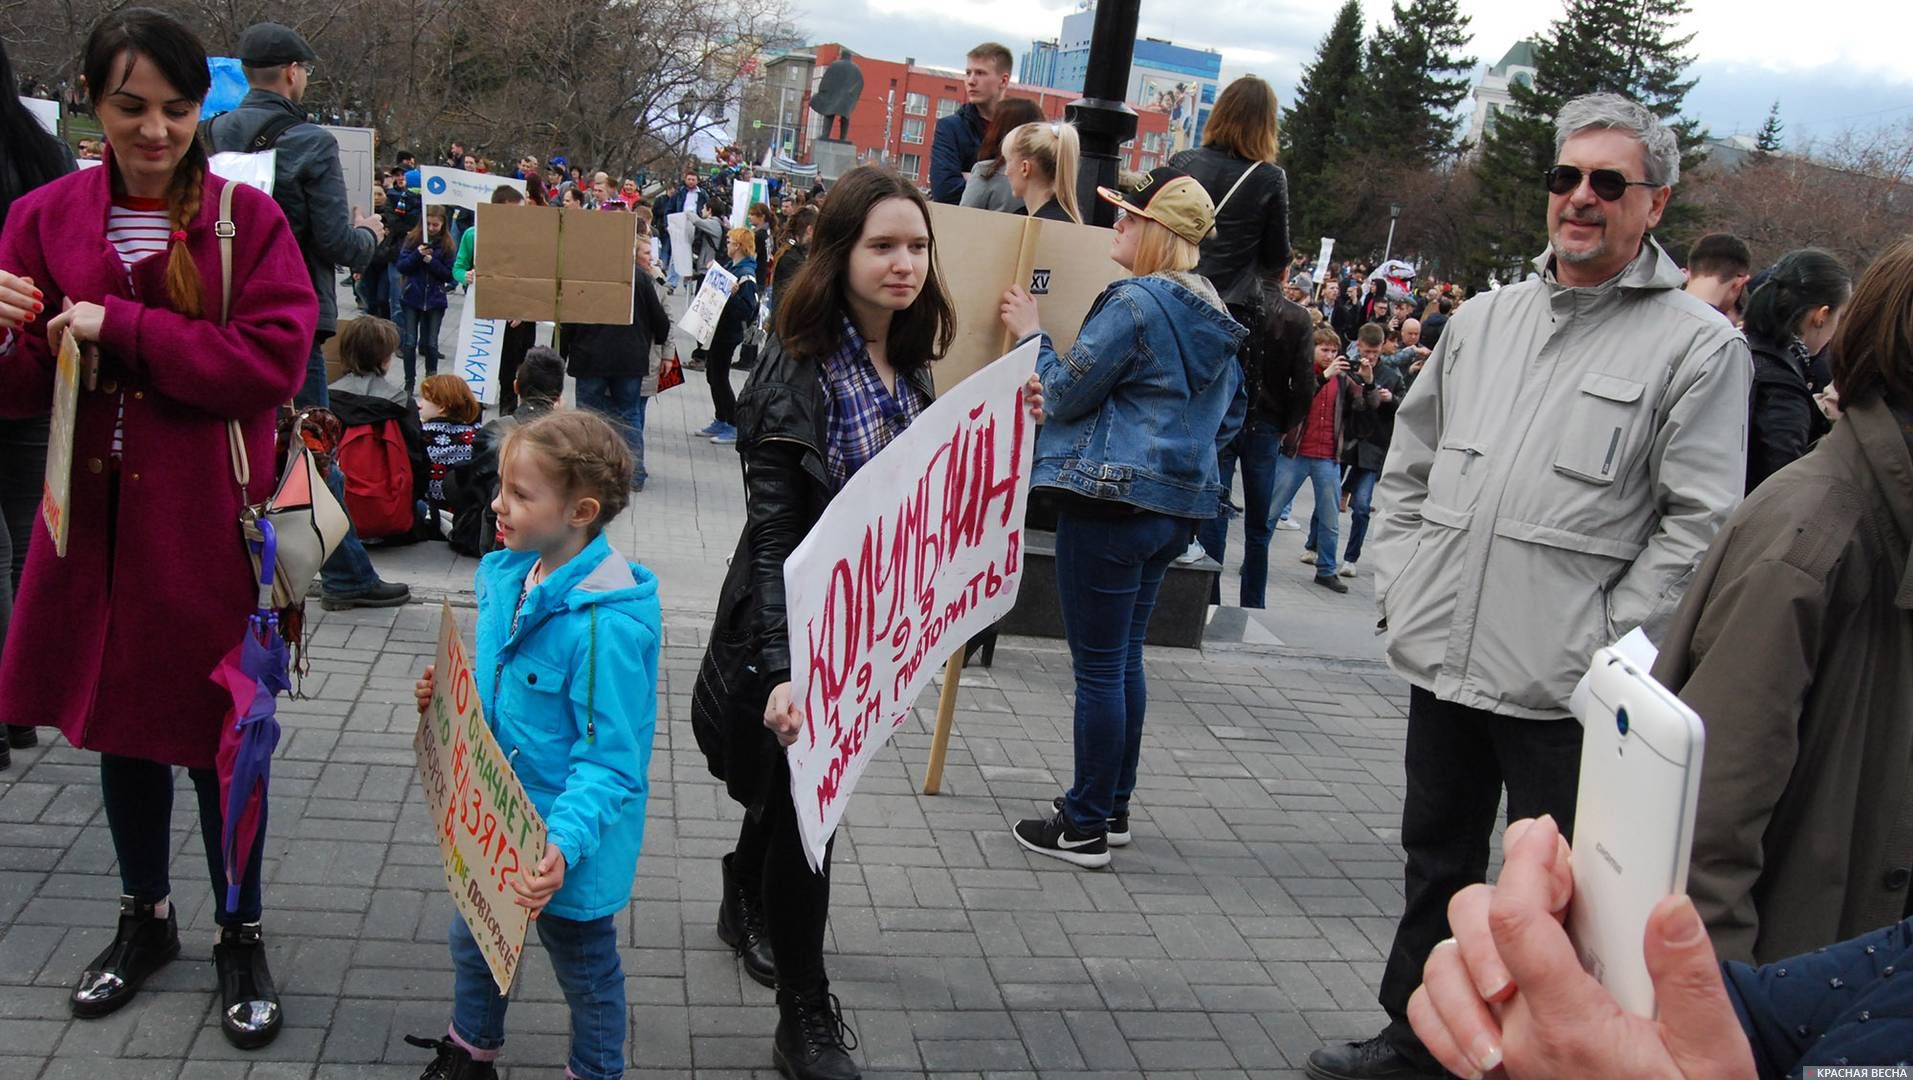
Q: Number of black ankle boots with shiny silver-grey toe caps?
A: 2